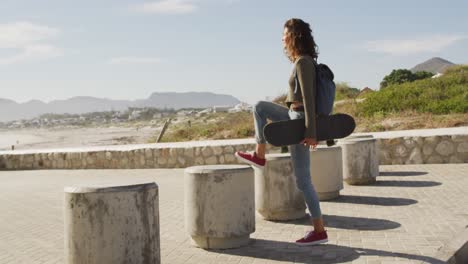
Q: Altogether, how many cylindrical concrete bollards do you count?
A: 5